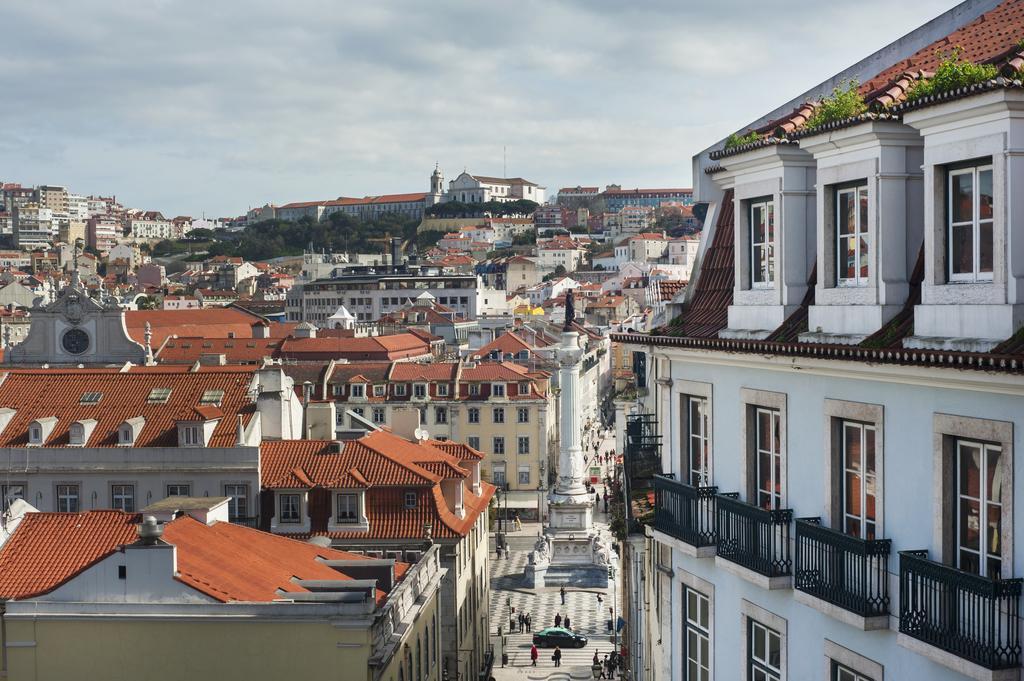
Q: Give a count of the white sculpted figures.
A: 2